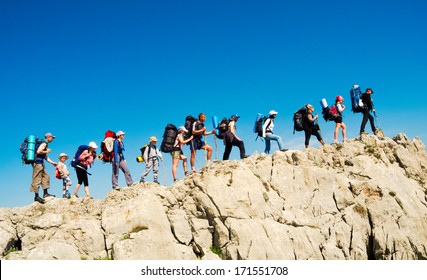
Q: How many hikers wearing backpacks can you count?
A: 12